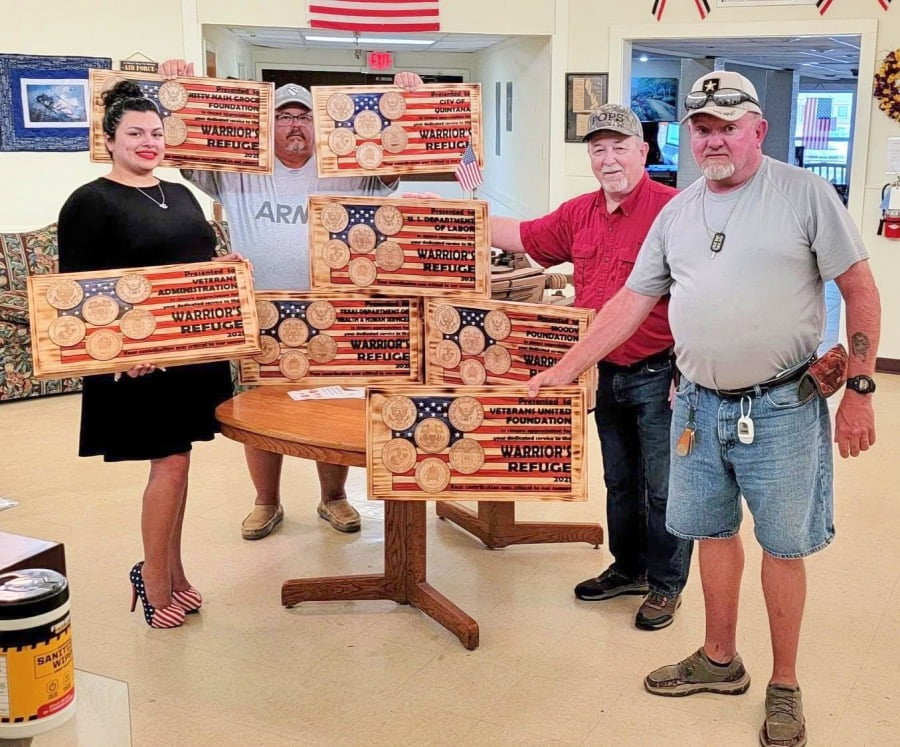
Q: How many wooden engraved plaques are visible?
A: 7